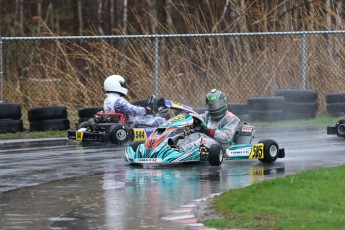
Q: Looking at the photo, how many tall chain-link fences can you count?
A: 1